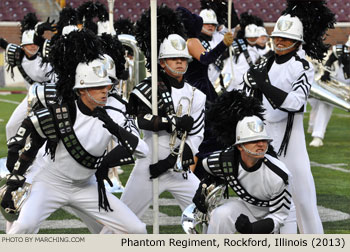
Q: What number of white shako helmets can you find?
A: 11